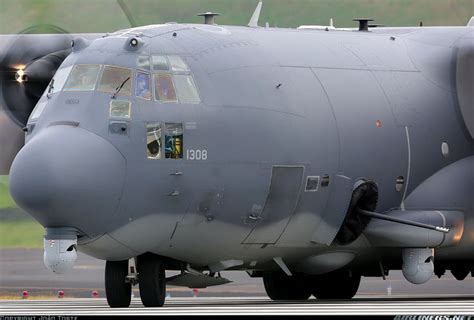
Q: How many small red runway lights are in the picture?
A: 4